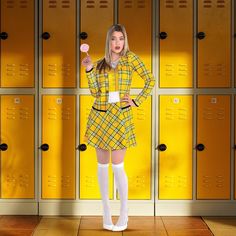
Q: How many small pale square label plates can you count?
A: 4